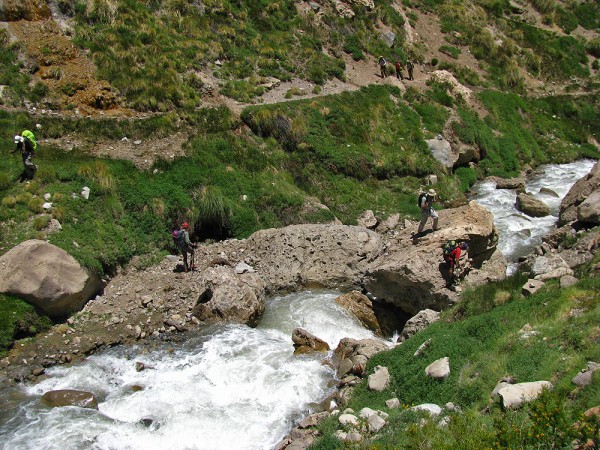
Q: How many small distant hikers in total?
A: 3